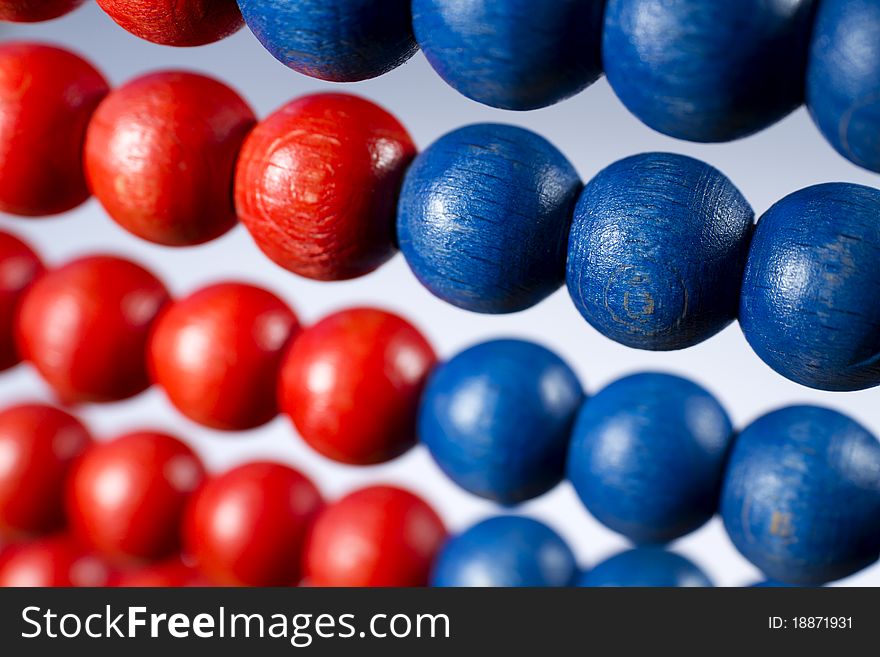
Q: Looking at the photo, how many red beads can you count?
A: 15